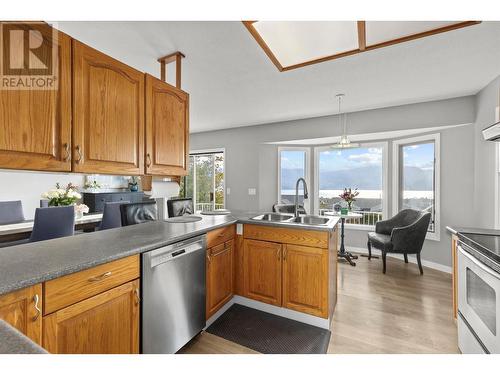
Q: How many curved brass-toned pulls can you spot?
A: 10